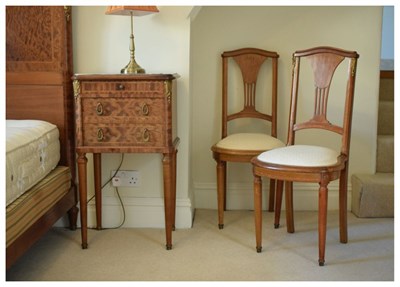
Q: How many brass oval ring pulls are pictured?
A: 4